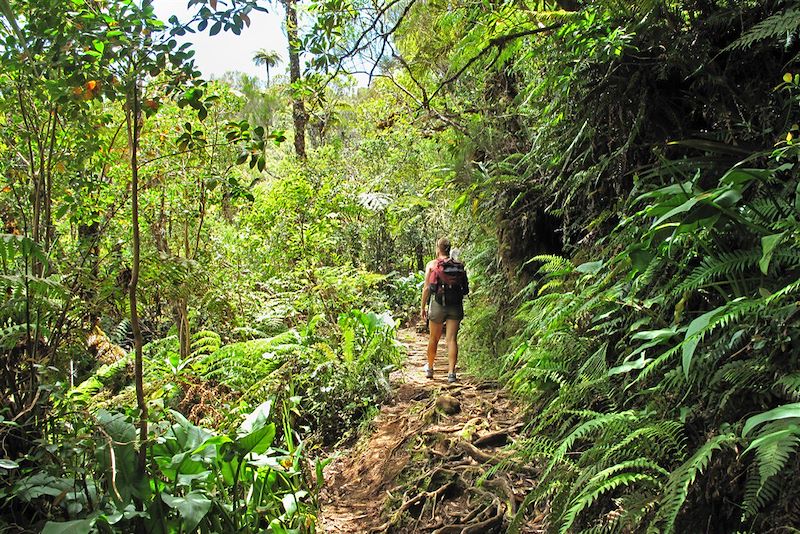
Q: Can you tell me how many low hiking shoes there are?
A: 2